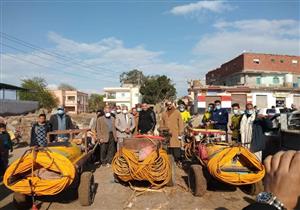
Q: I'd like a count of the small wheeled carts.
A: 3